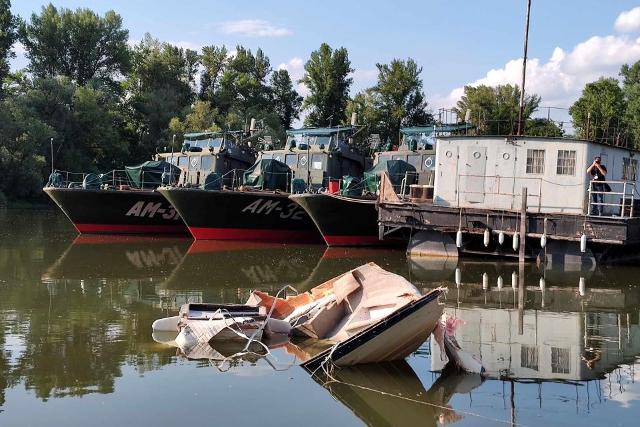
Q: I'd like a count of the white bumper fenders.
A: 6